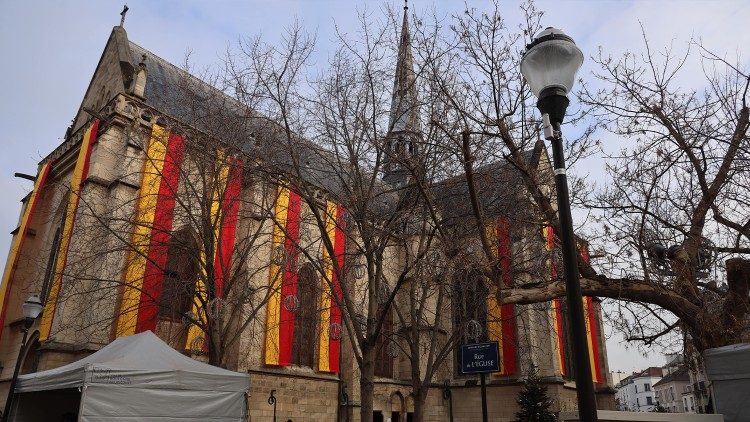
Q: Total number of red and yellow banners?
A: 9